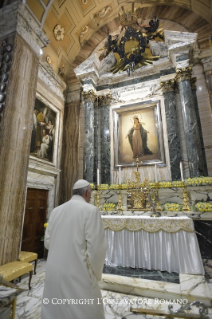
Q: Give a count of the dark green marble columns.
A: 4